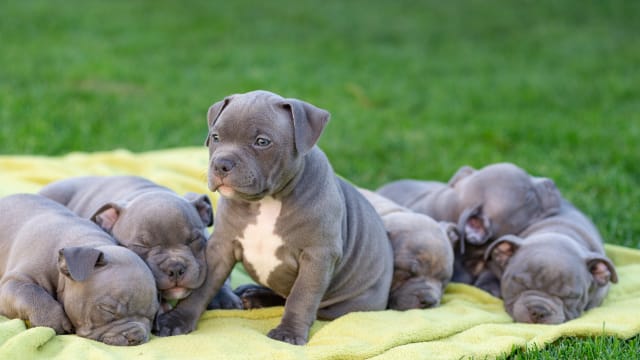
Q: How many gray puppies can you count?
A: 6